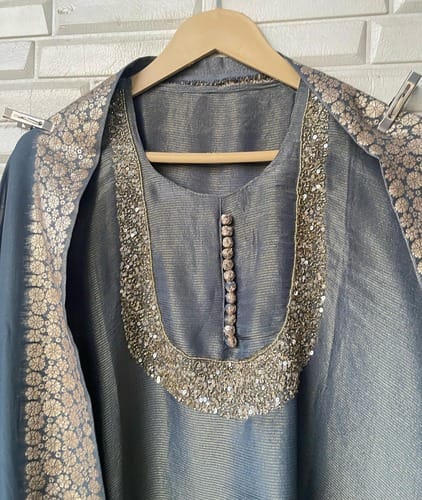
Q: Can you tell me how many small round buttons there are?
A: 12